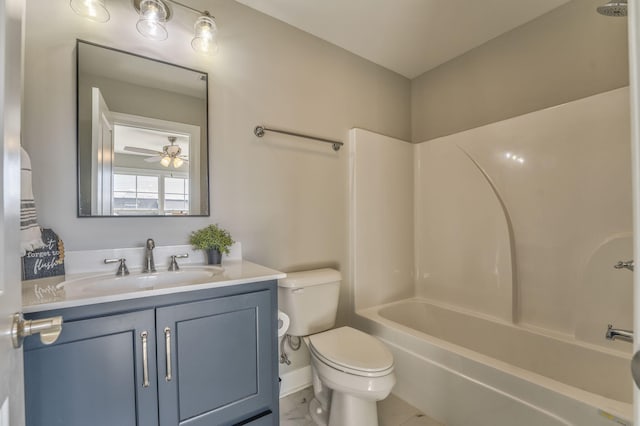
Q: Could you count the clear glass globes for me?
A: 3